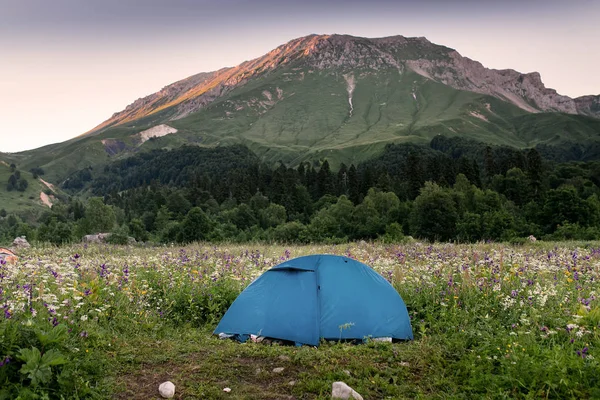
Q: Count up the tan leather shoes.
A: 0